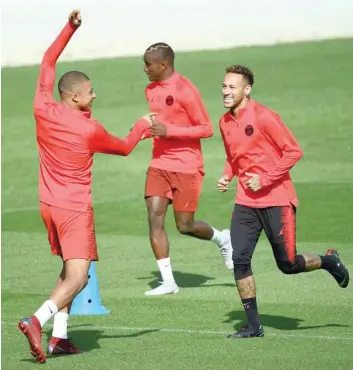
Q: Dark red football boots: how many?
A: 2